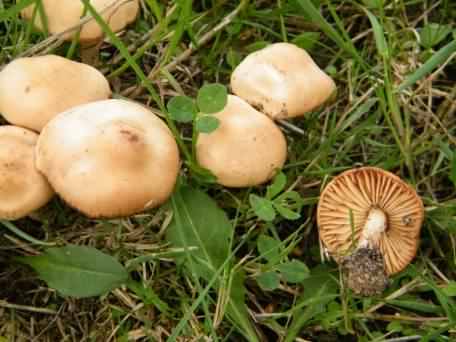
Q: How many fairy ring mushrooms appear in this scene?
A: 7